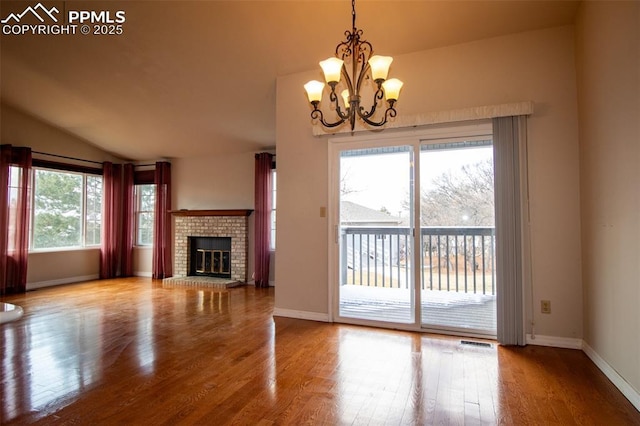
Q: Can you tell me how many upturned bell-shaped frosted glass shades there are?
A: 5